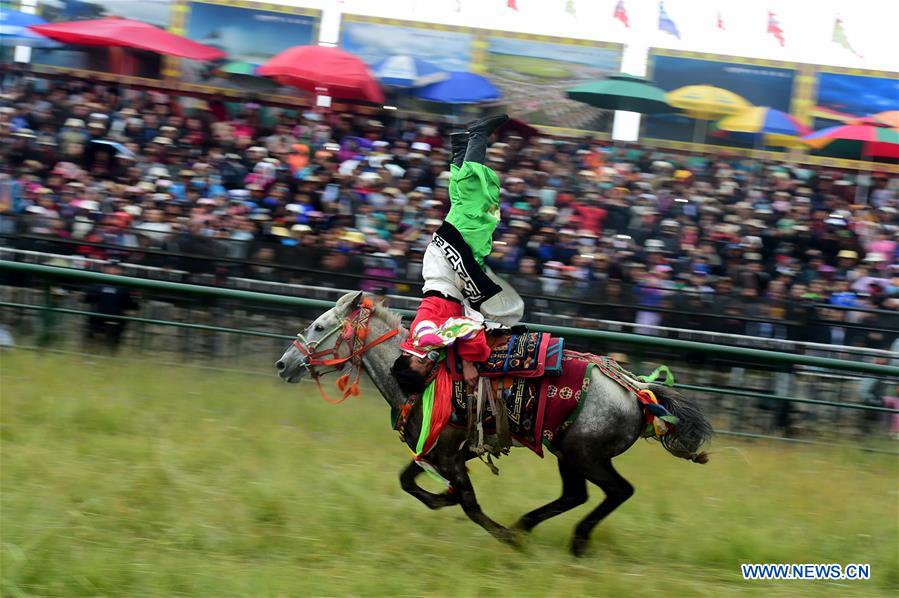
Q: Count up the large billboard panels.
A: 6